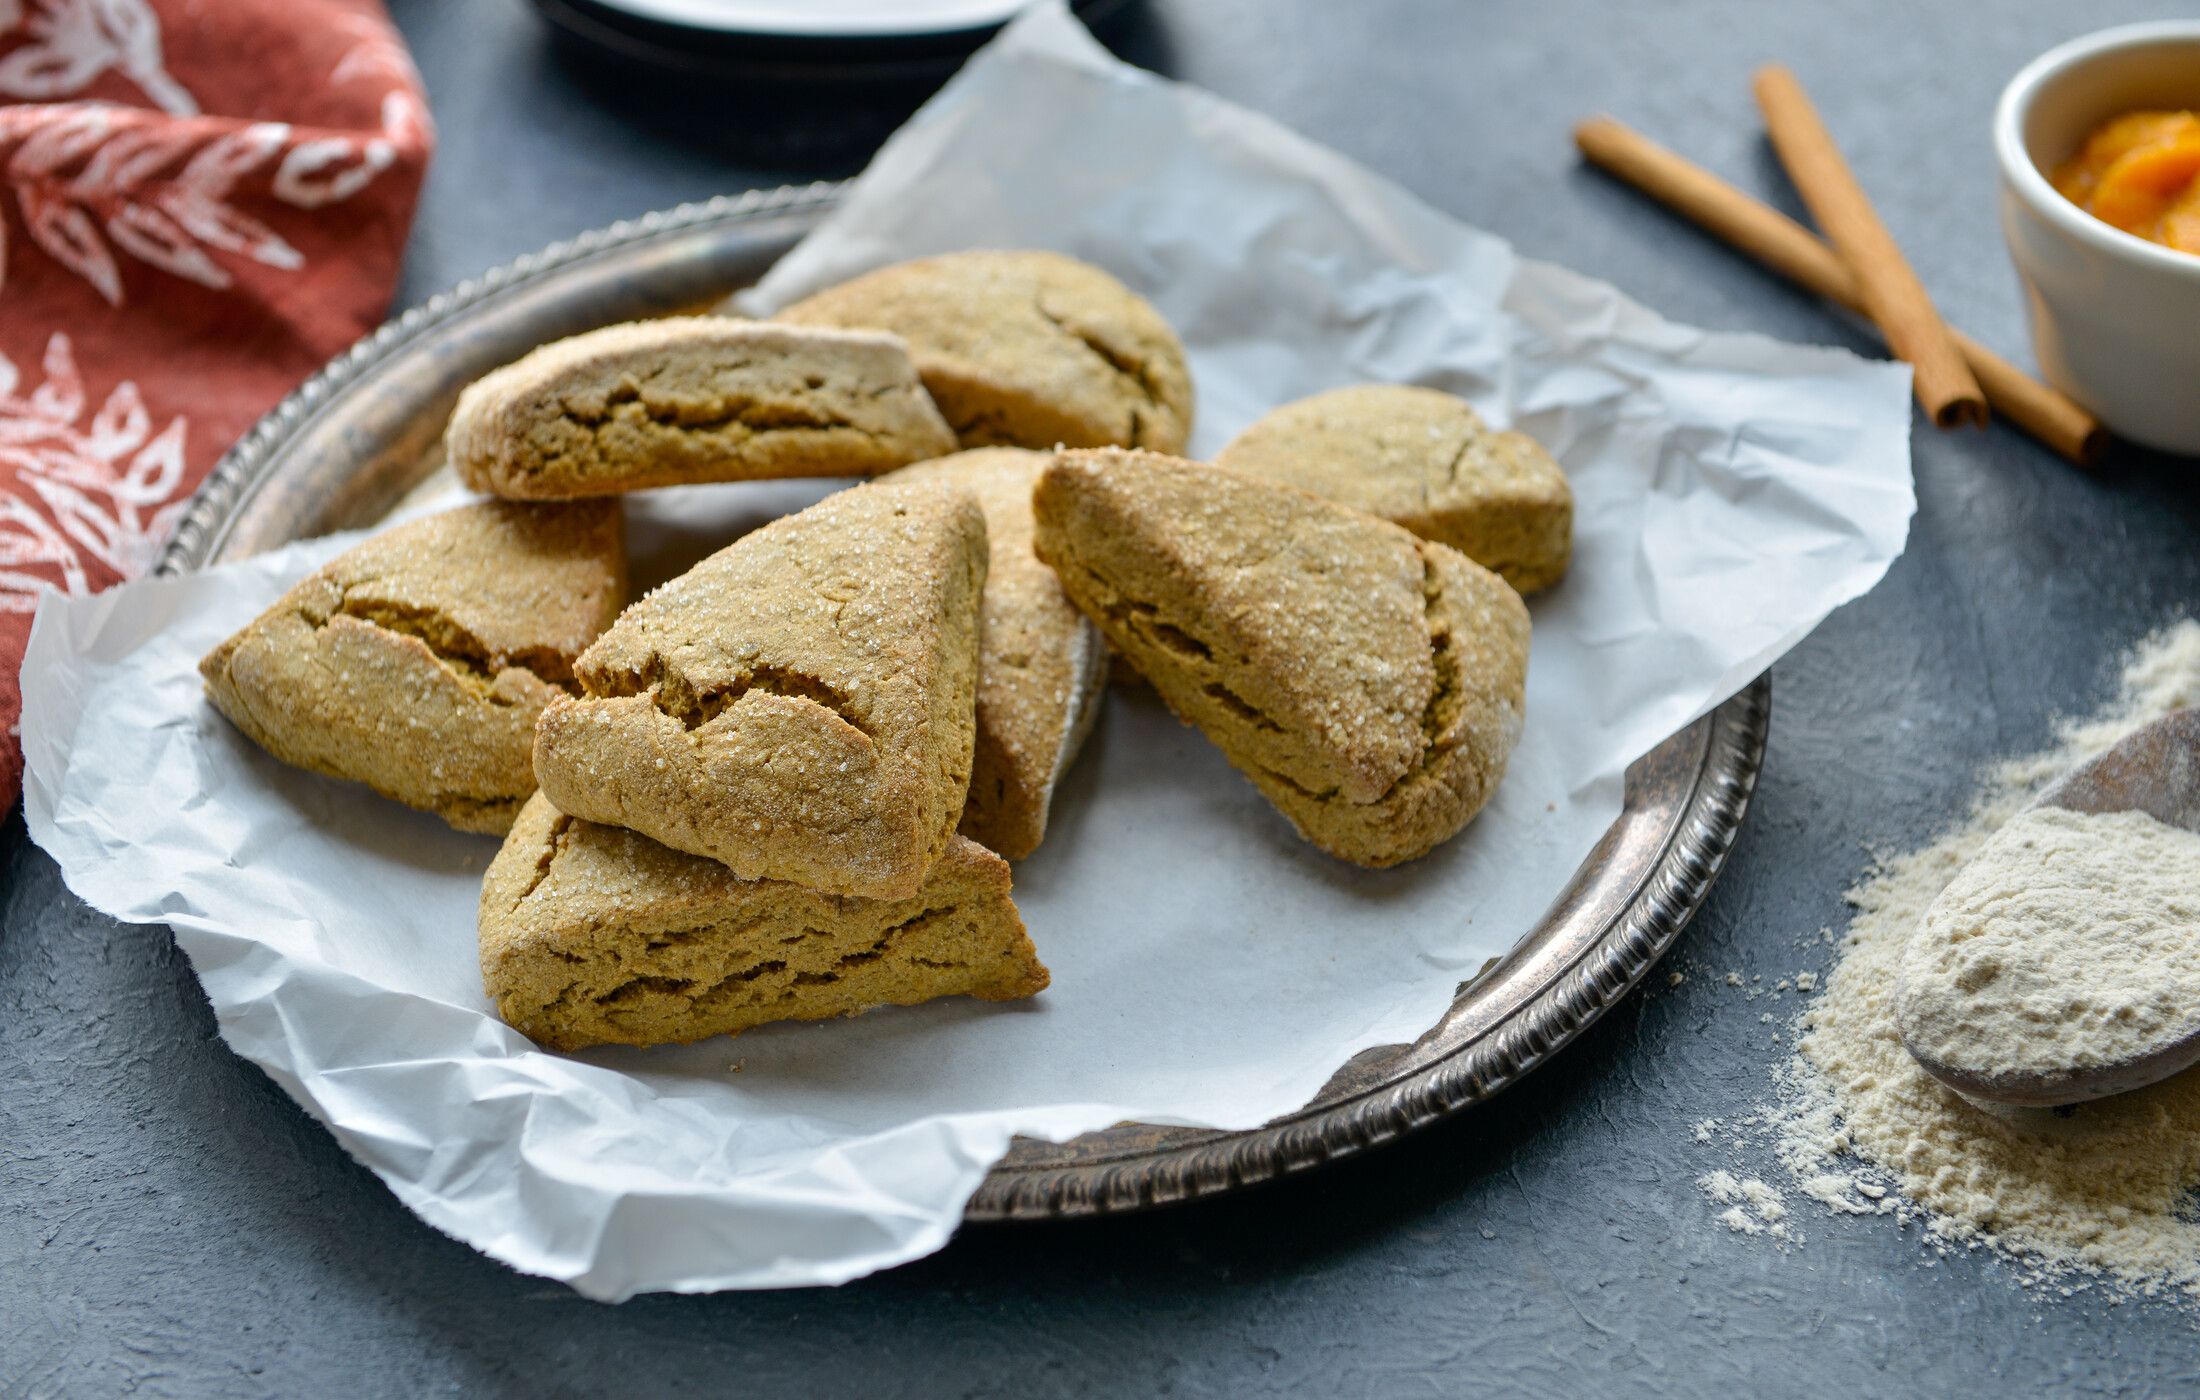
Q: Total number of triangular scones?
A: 8